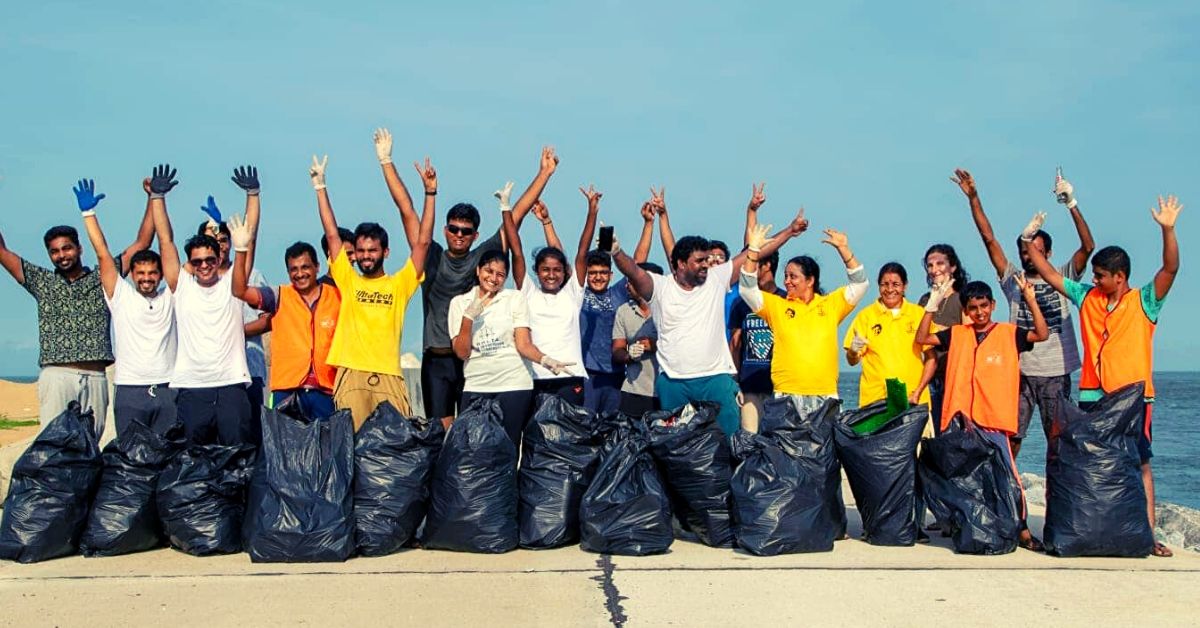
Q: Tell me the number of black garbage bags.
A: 14